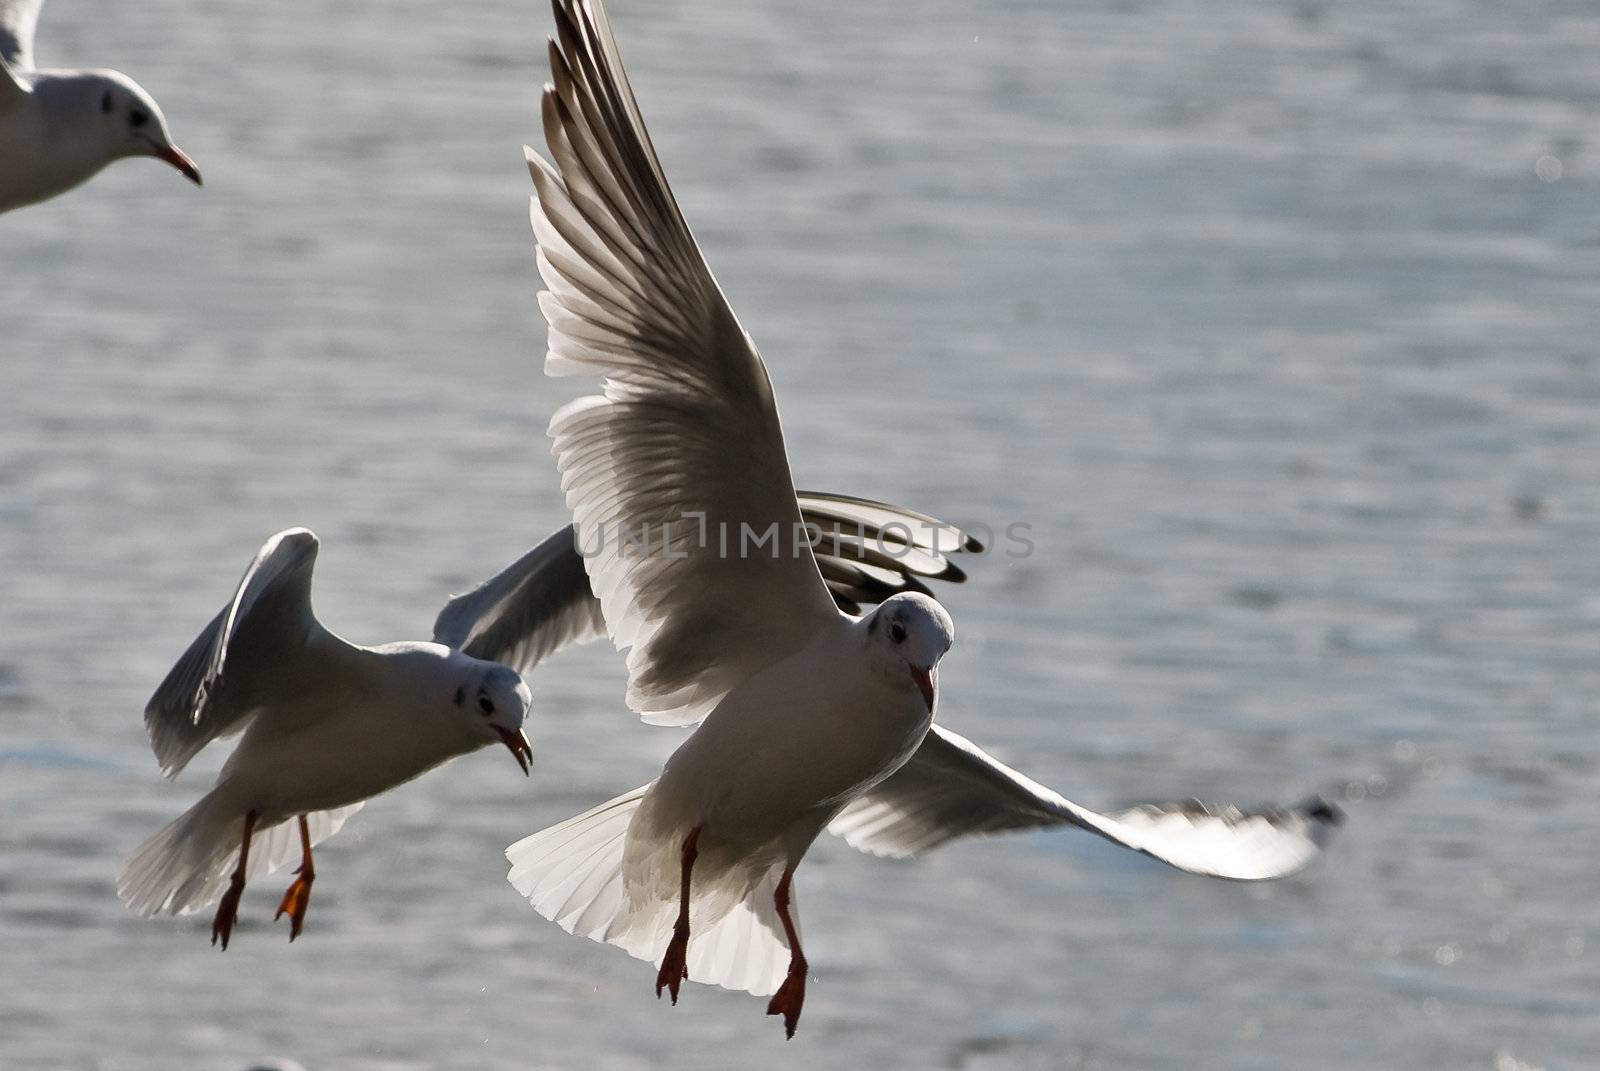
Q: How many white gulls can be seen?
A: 3